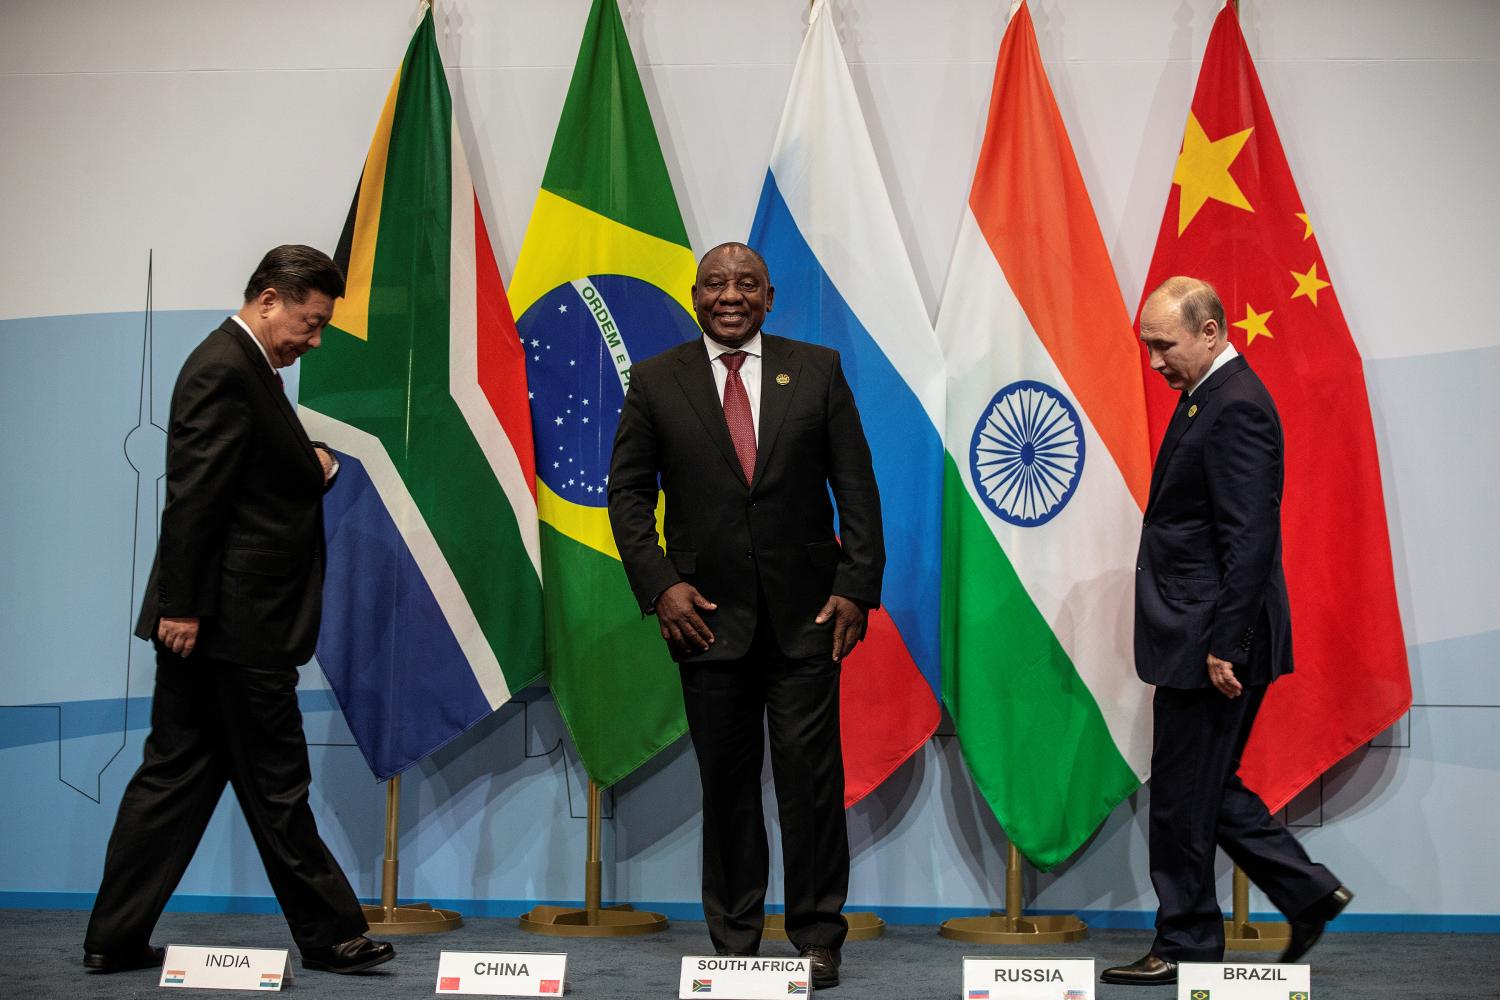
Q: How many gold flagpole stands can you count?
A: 5